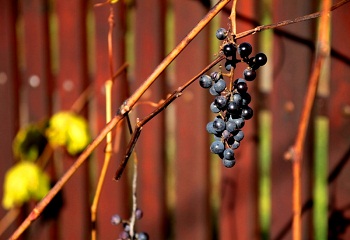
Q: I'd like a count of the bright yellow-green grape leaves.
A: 2